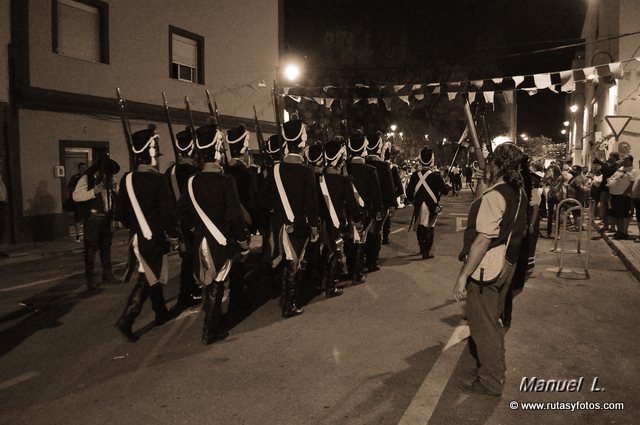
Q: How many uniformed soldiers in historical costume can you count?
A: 12